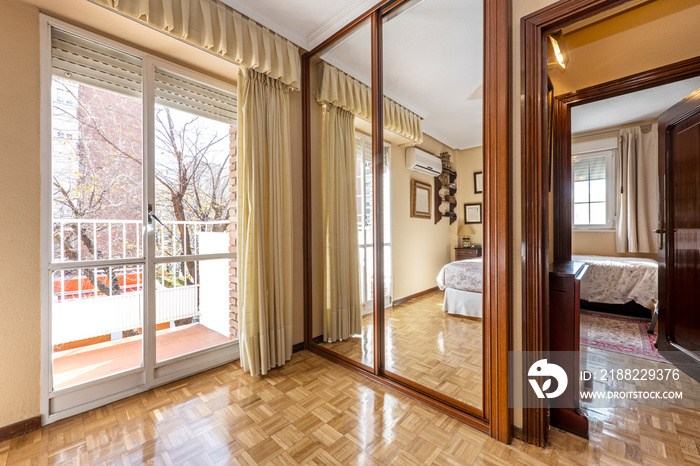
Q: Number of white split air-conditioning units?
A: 1